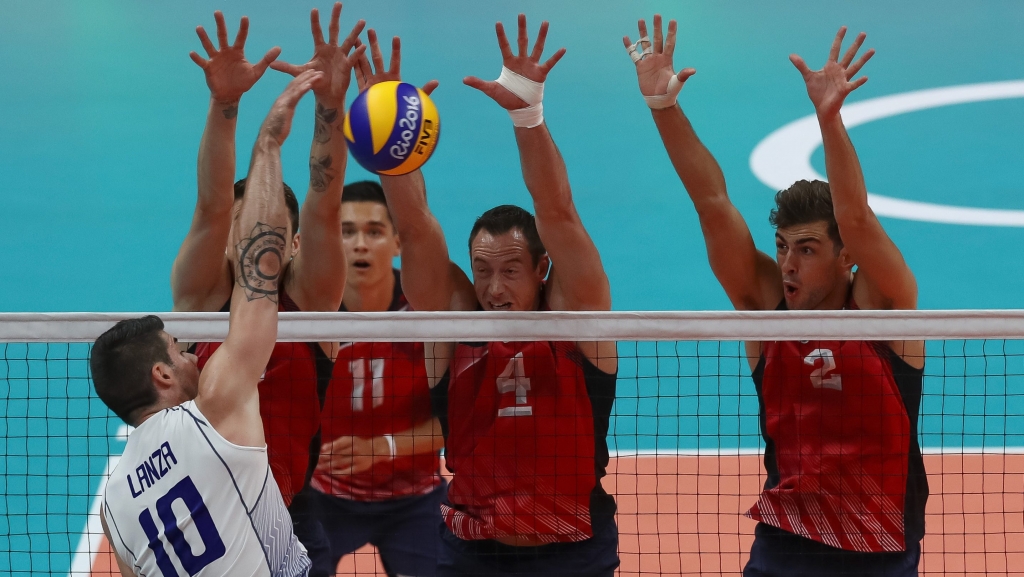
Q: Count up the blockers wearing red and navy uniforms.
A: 3